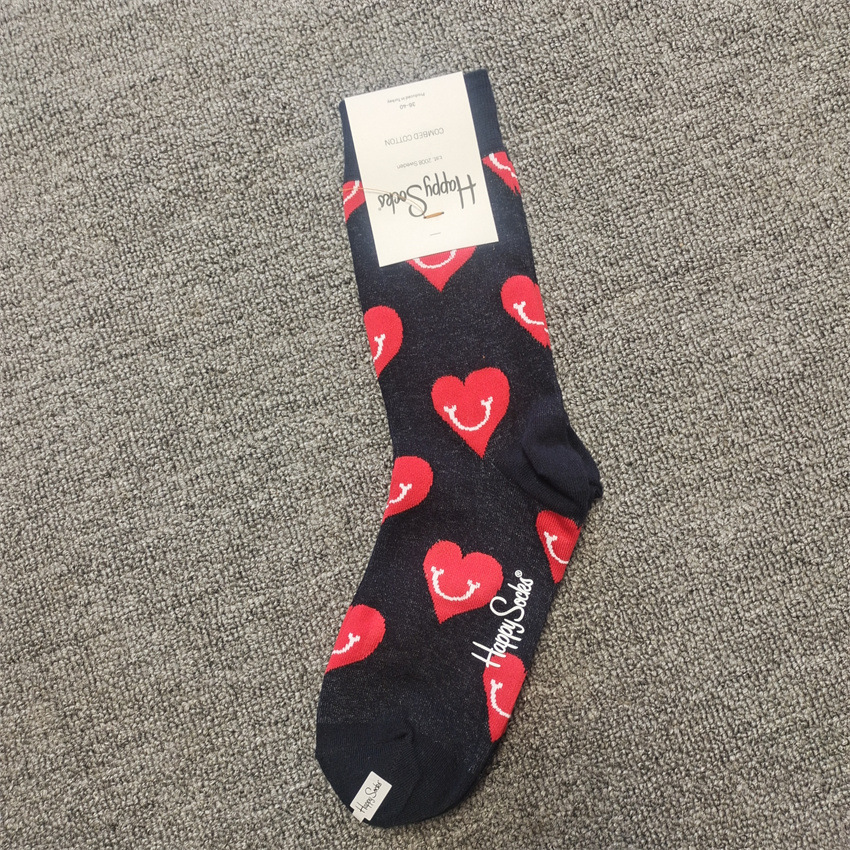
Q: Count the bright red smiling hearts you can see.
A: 11